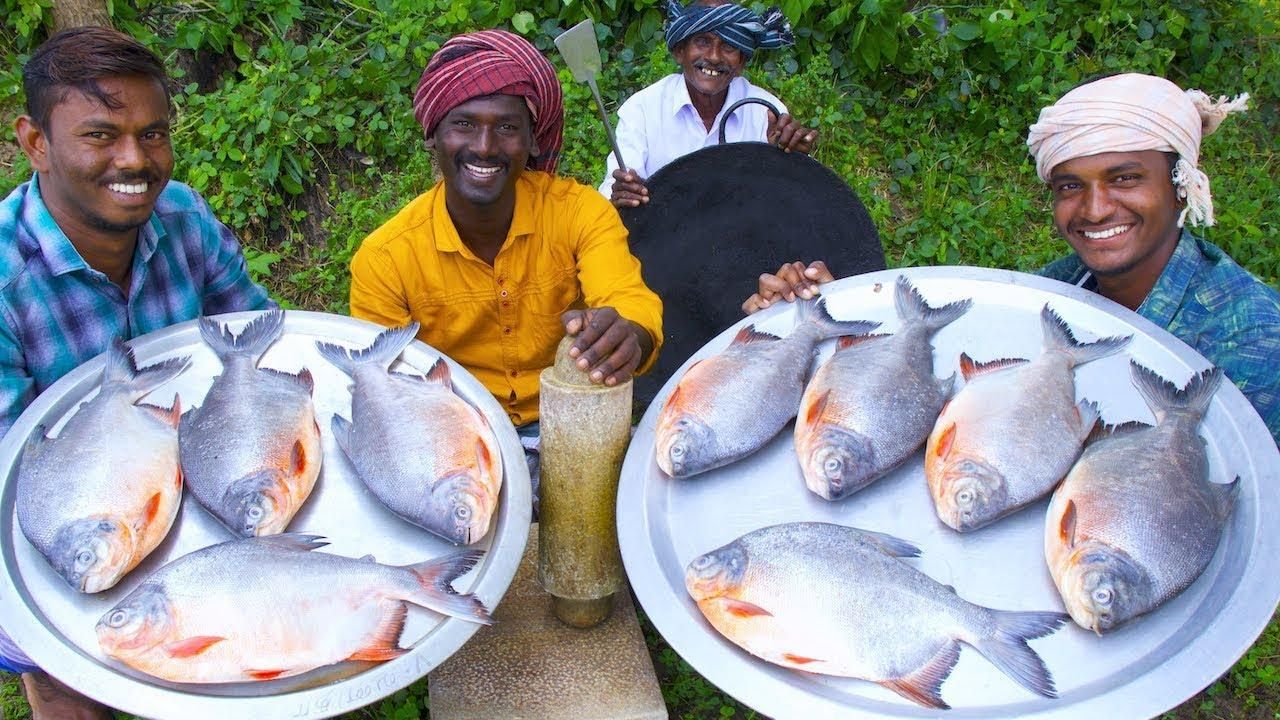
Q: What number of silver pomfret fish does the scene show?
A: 9